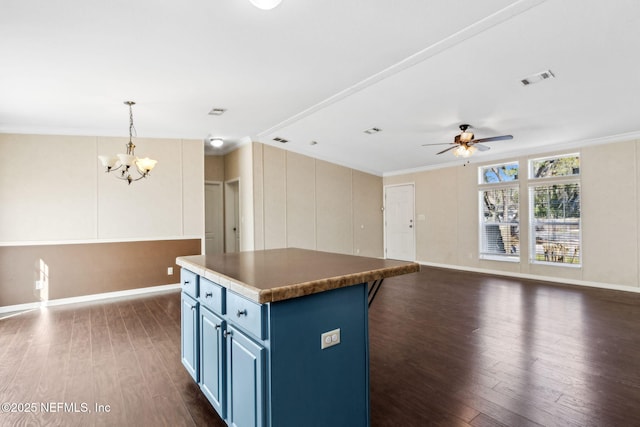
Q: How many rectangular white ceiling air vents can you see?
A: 4